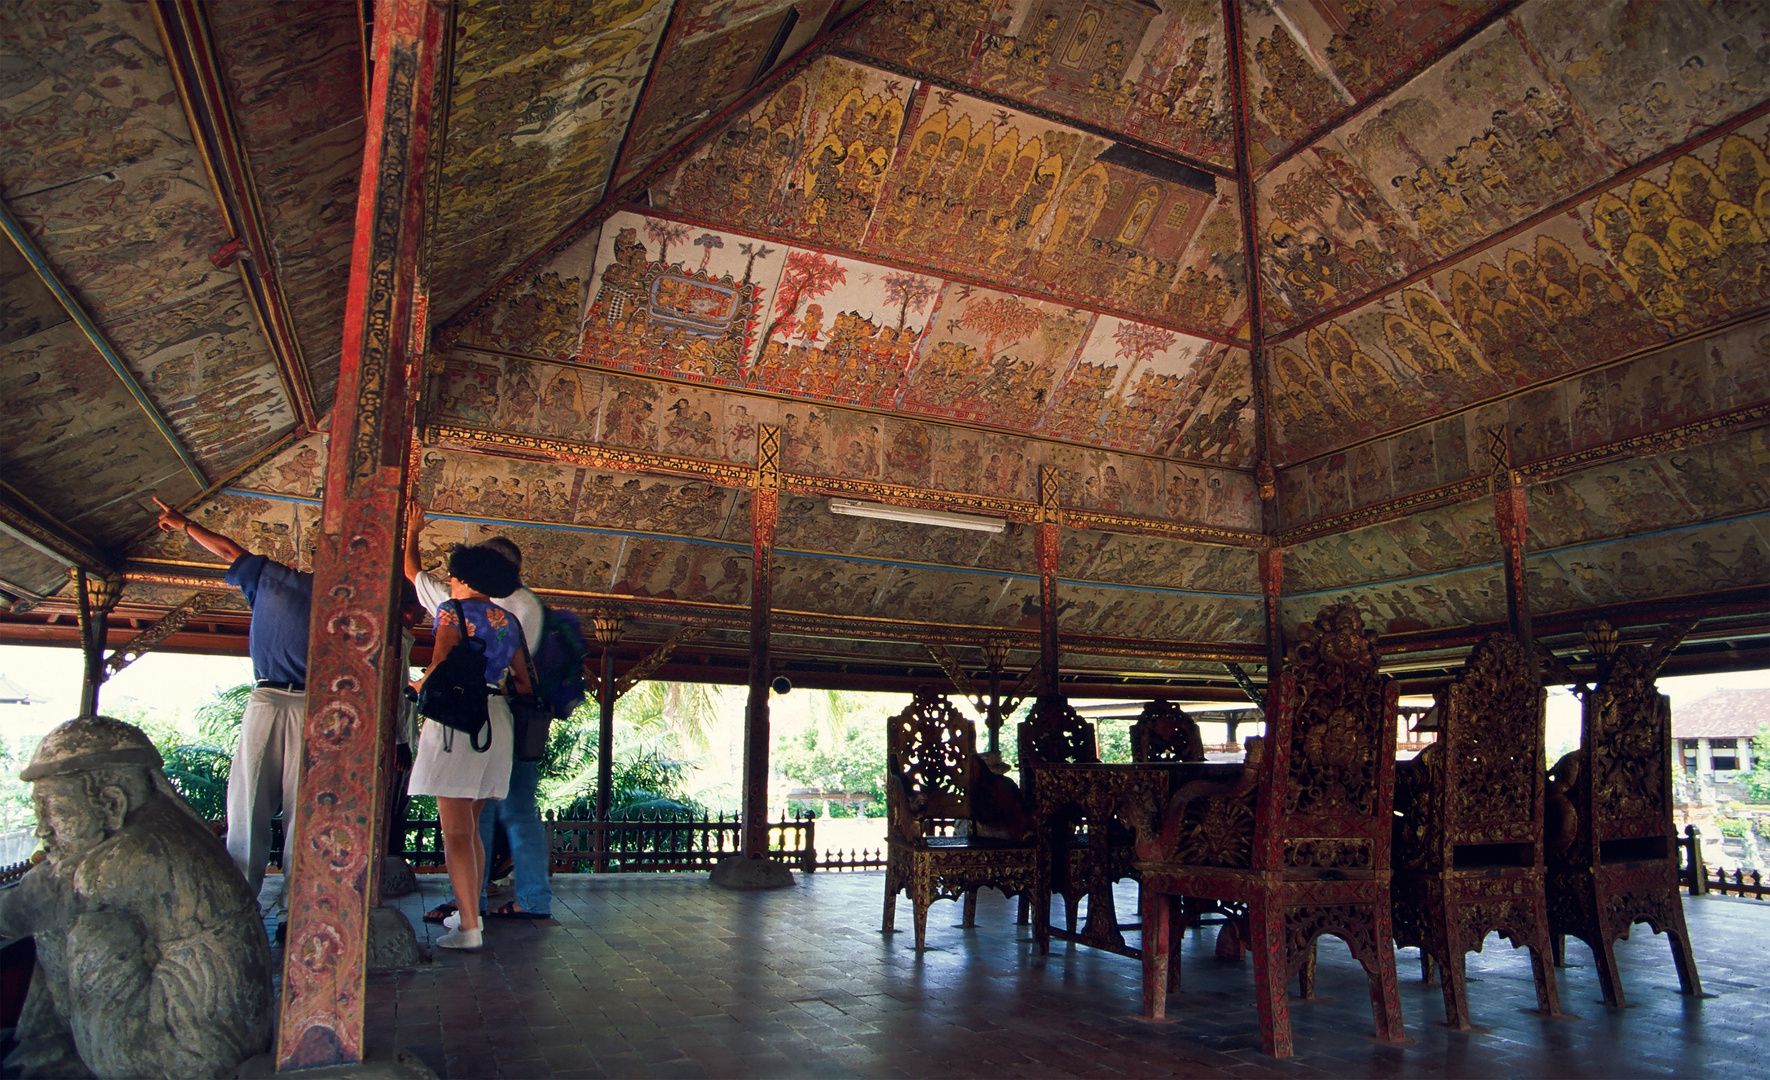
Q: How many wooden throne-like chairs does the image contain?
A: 6